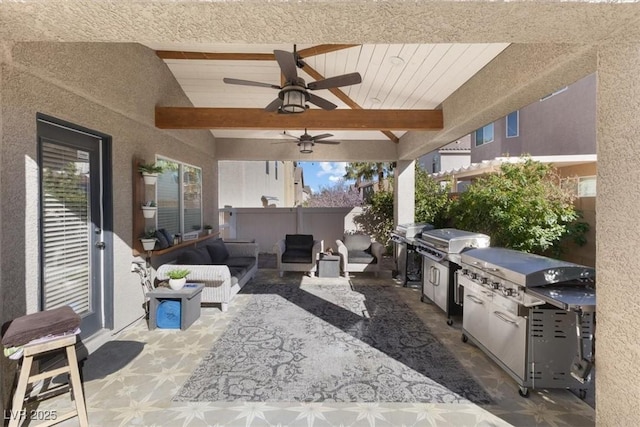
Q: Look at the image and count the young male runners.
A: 0